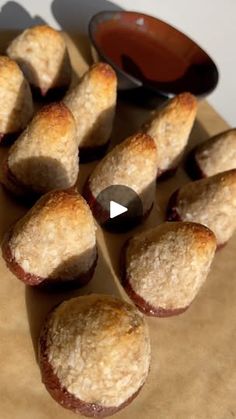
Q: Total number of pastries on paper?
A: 11